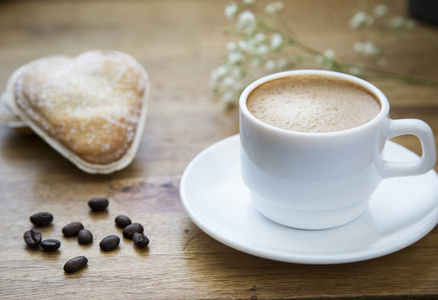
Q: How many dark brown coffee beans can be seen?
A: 11